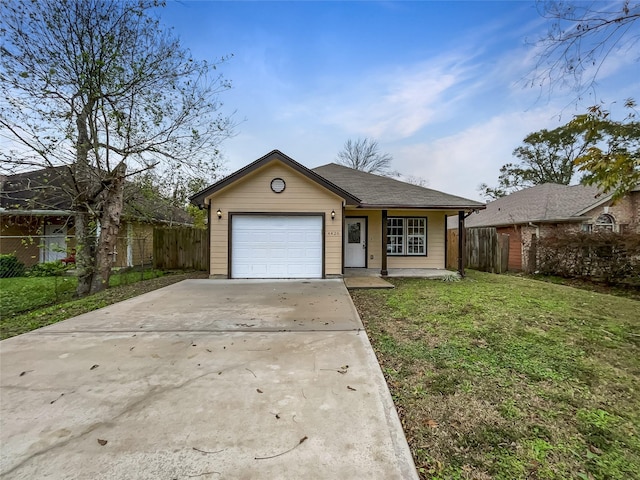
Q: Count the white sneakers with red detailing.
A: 0